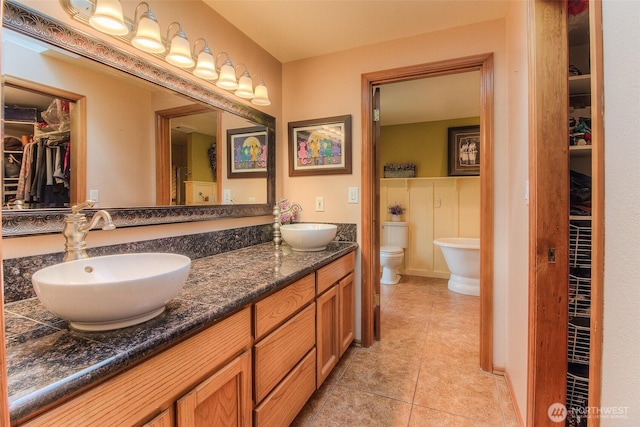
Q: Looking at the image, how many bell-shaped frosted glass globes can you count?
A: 7